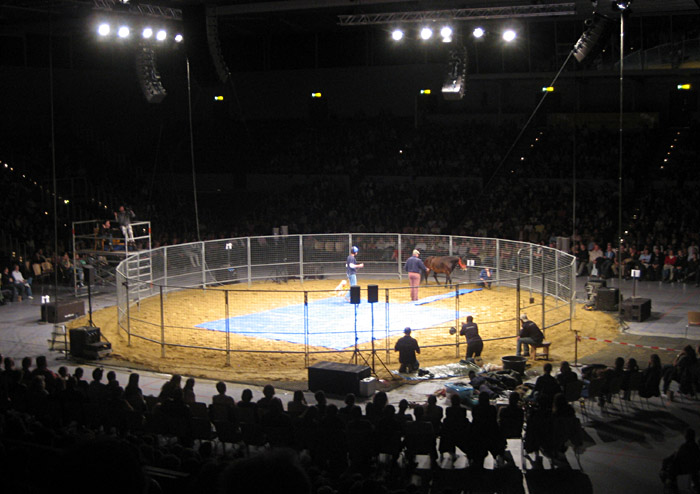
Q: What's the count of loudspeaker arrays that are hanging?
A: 4